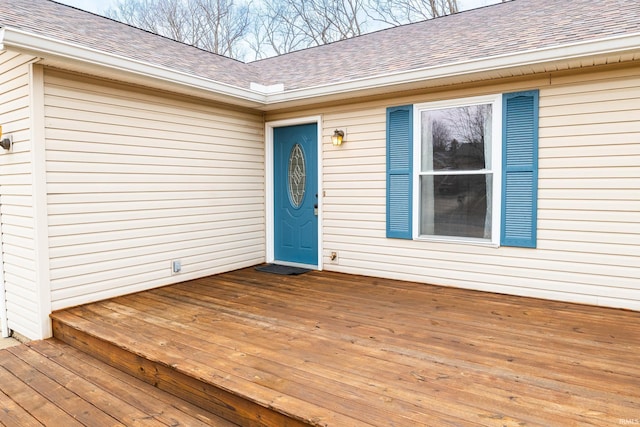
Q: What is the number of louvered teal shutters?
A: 2